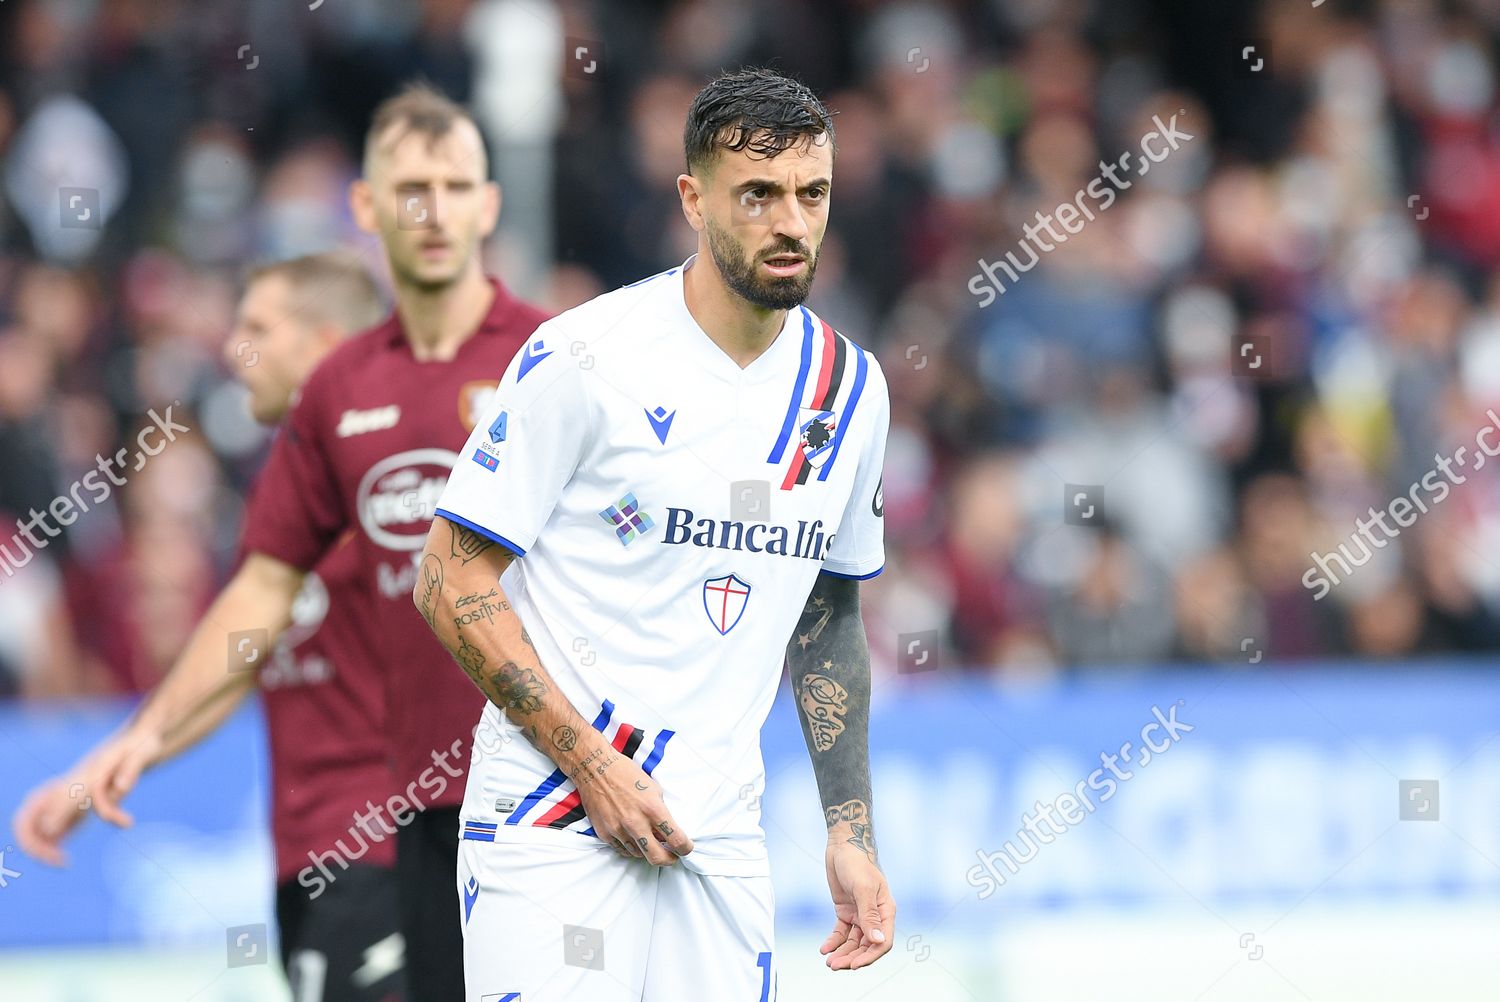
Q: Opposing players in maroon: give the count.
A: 2